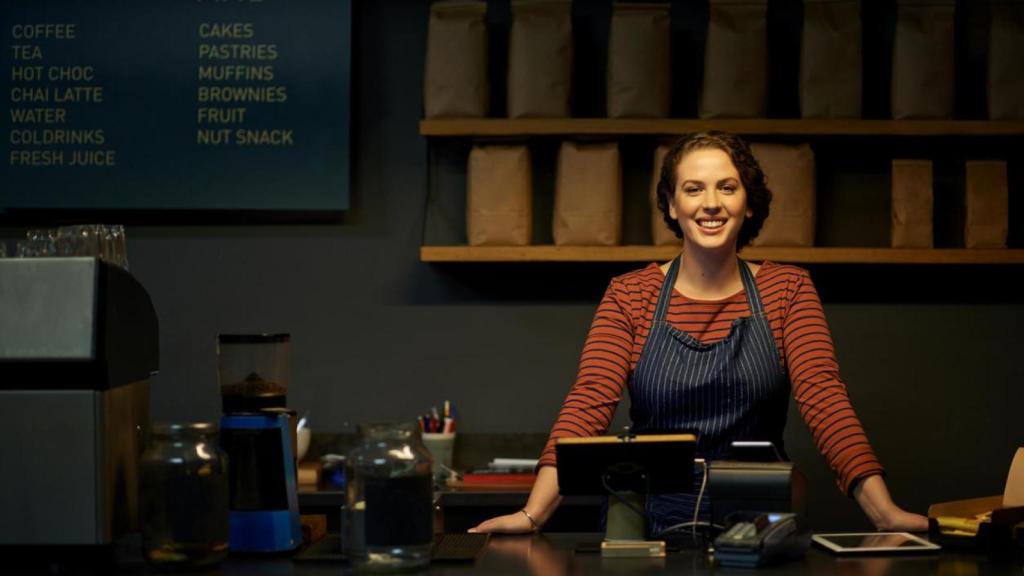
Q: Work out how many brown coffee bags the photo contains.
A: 13